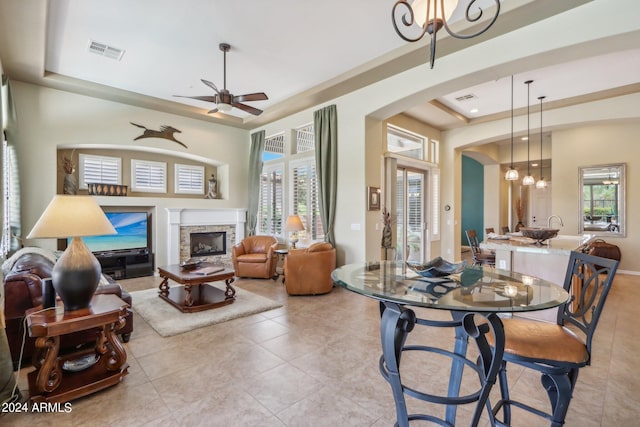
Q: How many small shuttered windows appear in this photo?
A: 3